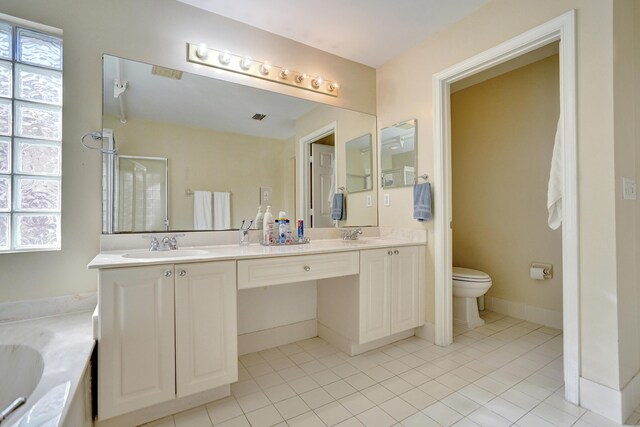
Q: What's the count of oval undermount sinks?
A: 2